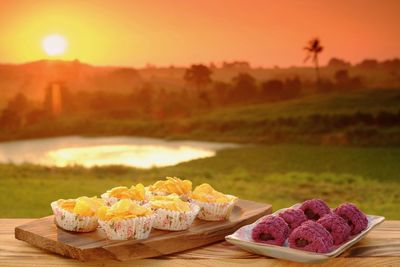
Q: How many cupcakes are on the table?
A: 6